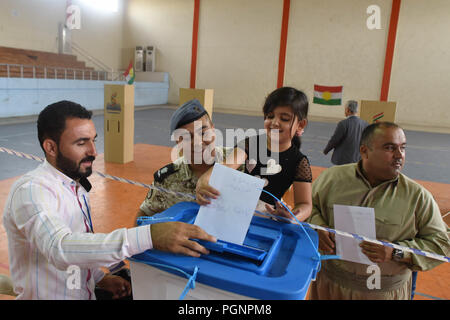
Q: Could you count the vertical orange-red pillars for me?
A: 3